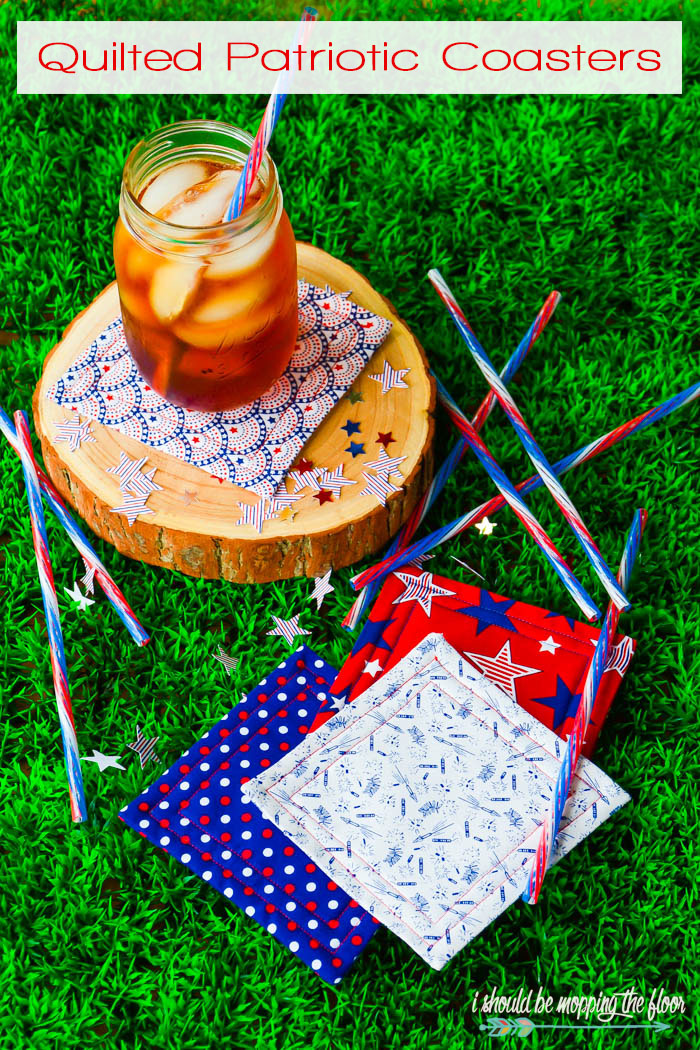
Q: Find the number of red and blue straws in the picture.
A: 8